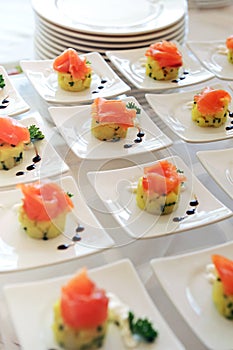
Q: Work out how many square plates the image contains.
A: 12